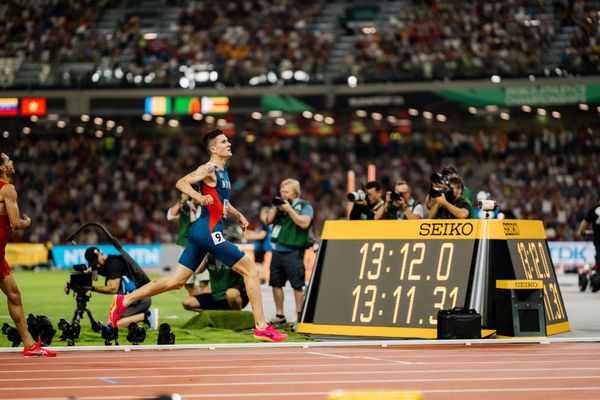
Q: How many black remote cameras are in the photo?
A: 6